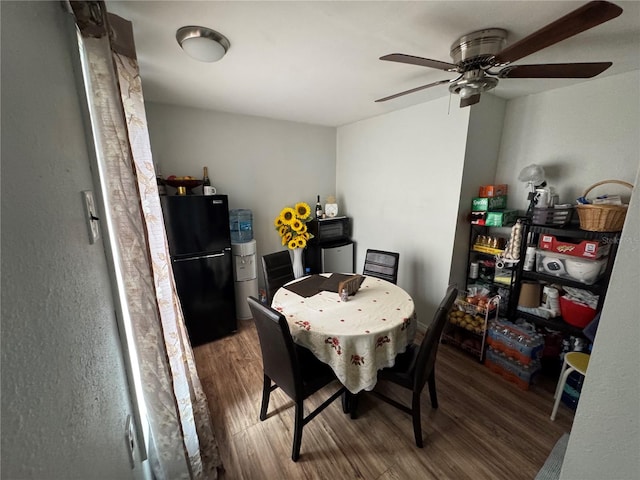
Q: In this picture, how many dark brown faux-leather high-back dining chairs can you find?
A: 4